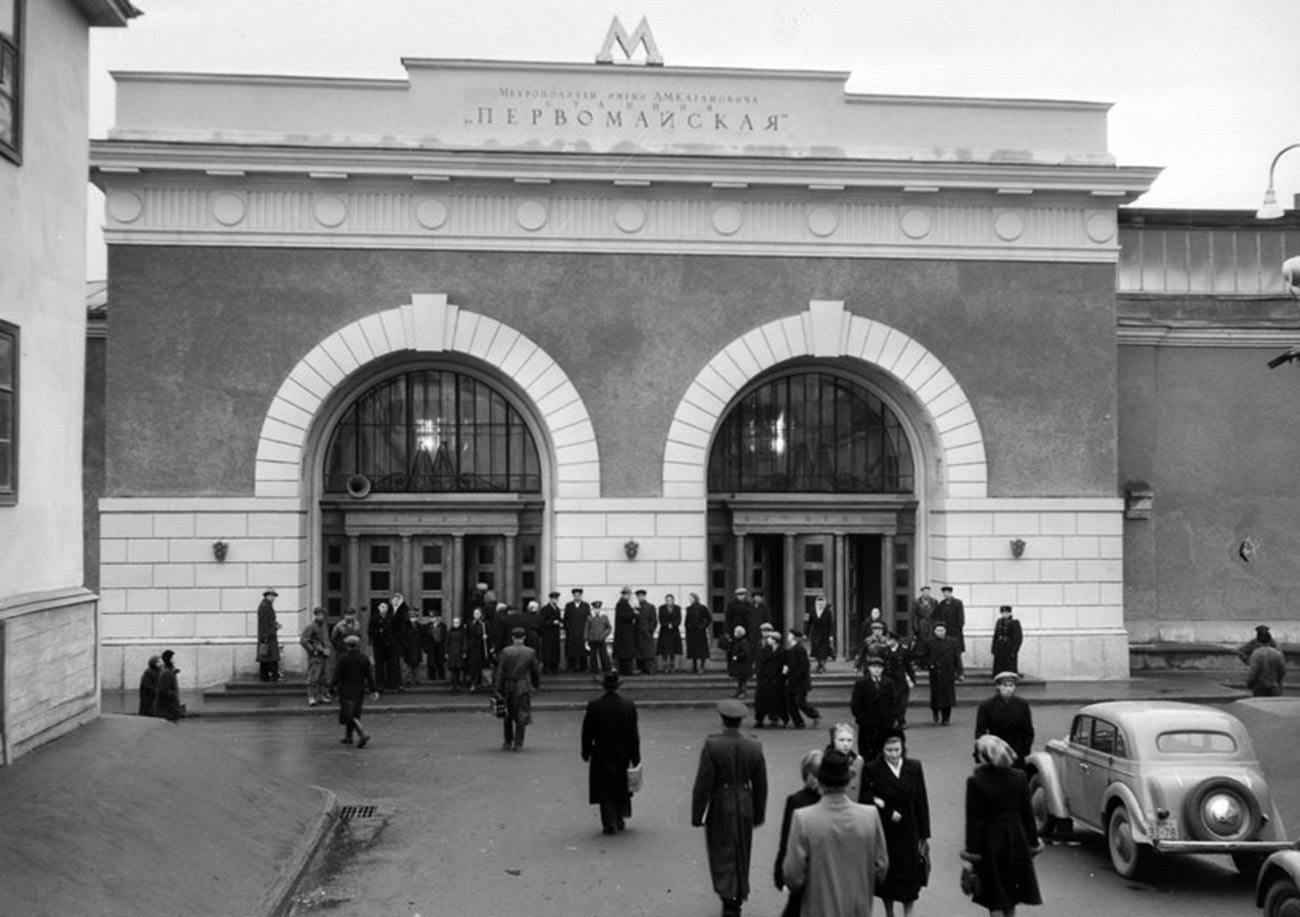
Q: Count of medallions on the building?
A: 11